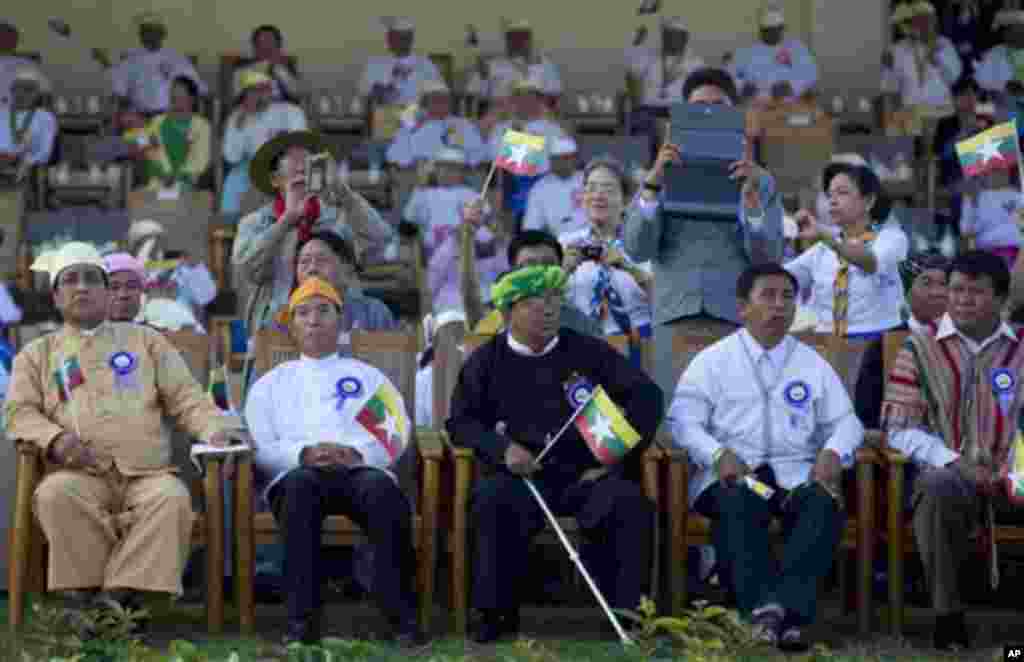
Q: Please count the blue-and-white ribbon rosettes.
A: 5